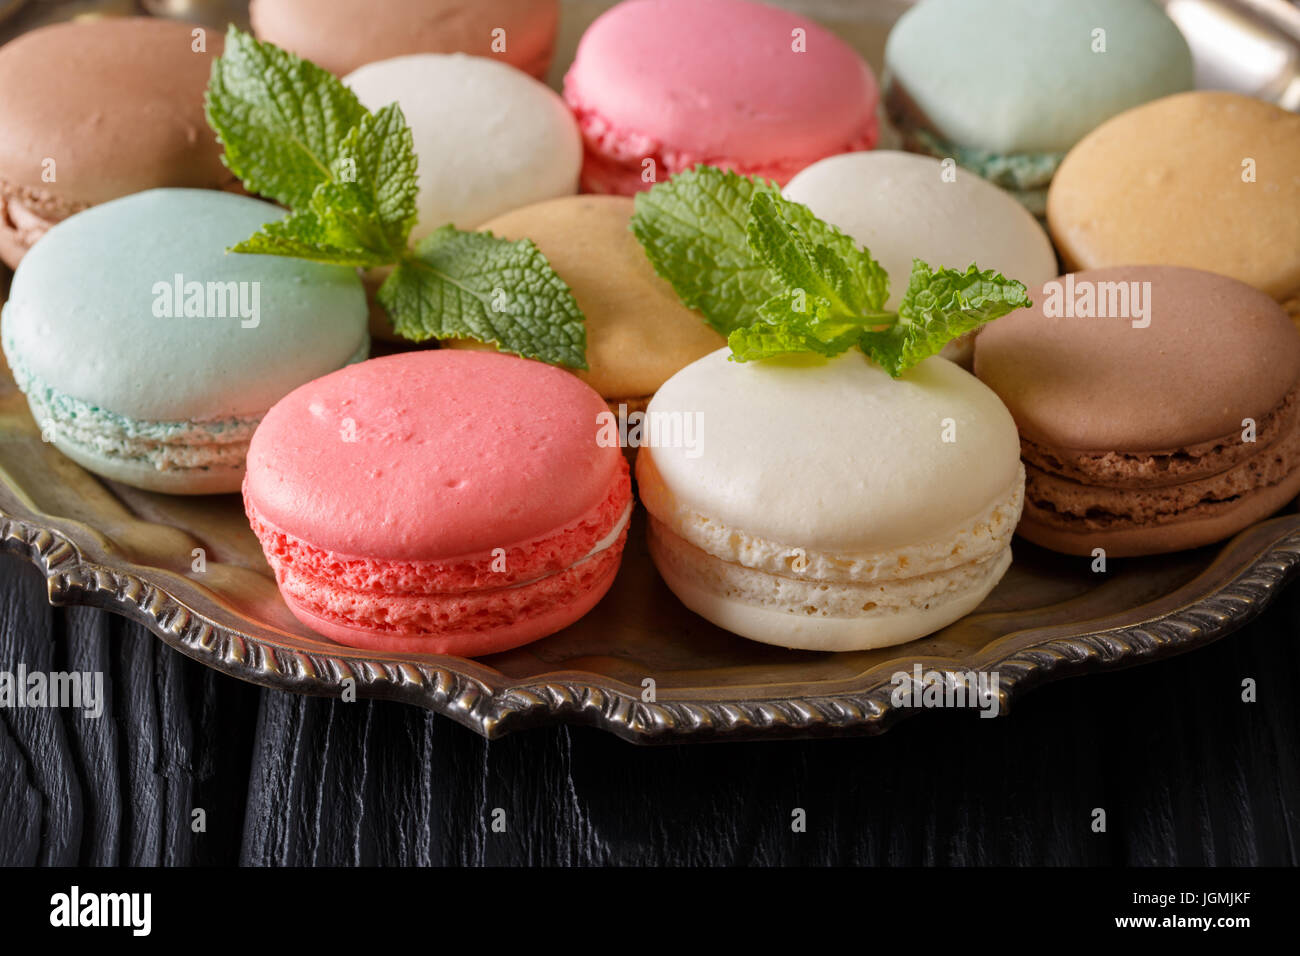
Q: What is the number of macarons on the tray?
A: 12